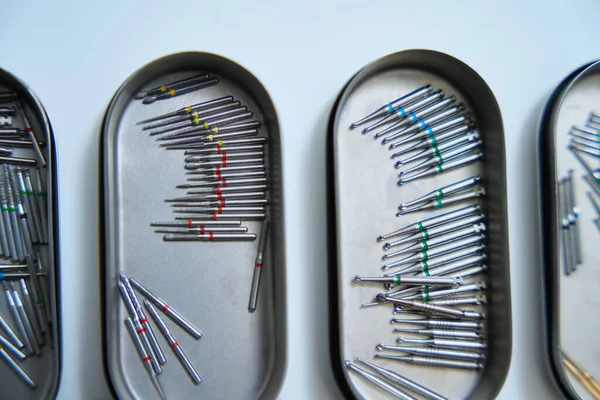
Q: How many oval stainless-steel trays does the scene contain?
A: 4